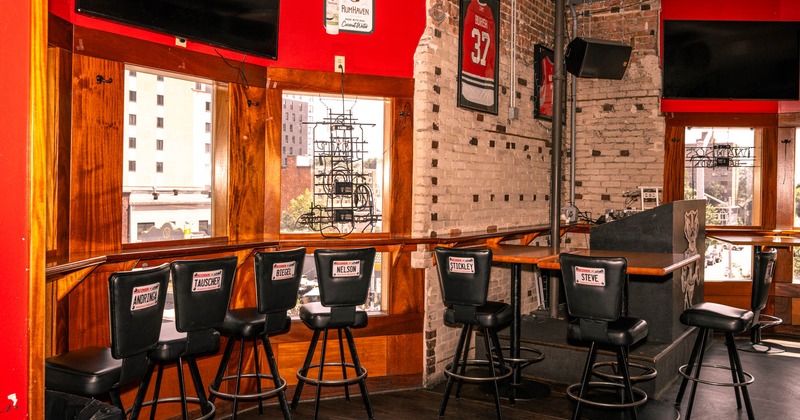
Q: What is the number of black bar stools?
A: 7